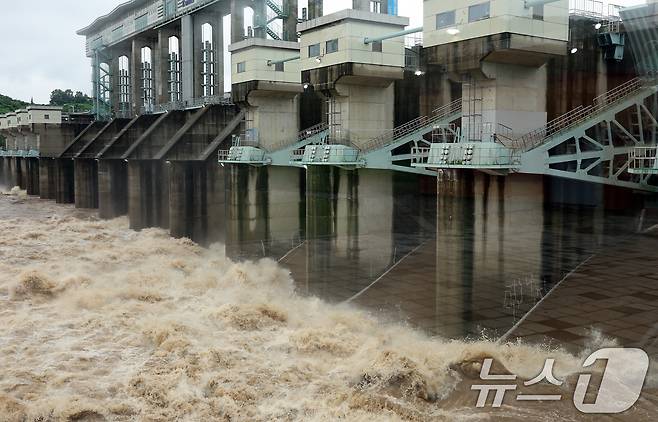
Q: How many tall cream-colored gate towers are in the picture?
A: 3